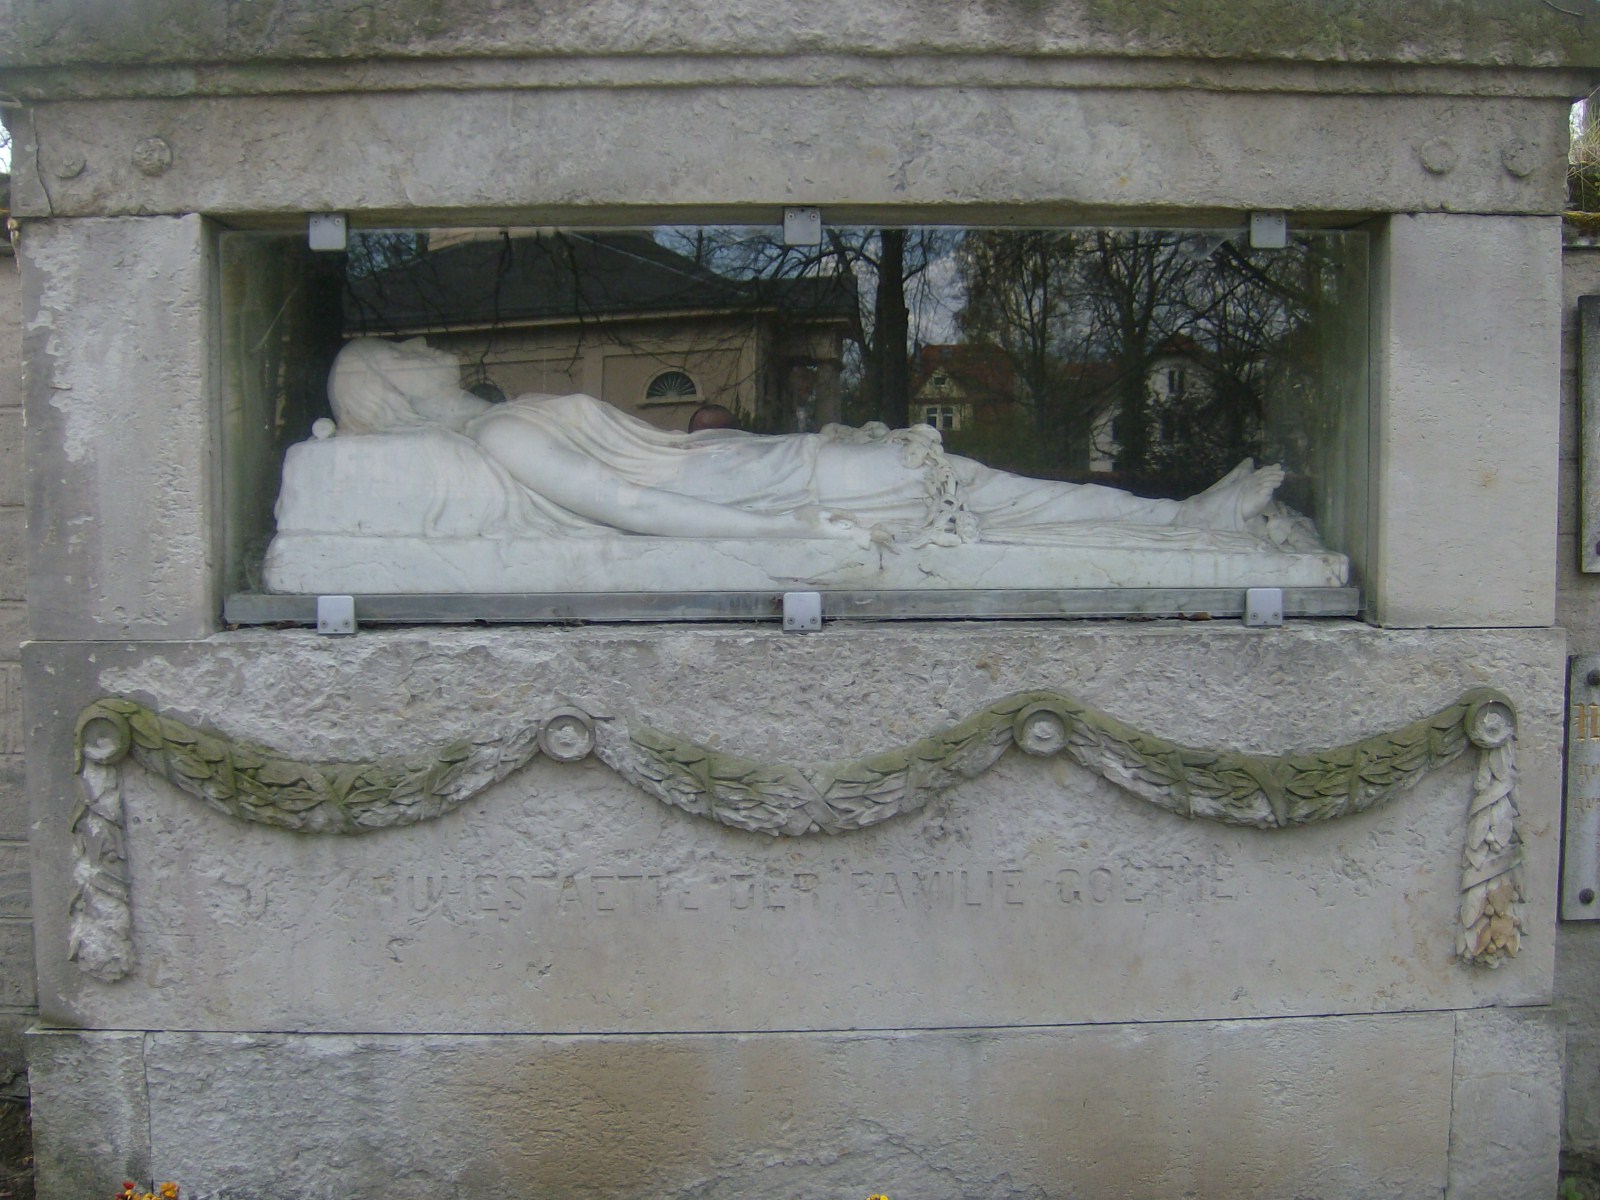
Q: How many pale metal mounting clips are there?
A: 6